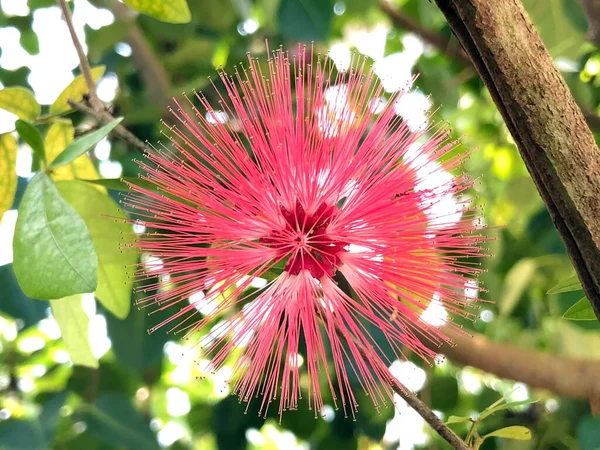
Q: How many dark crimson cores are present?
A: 1